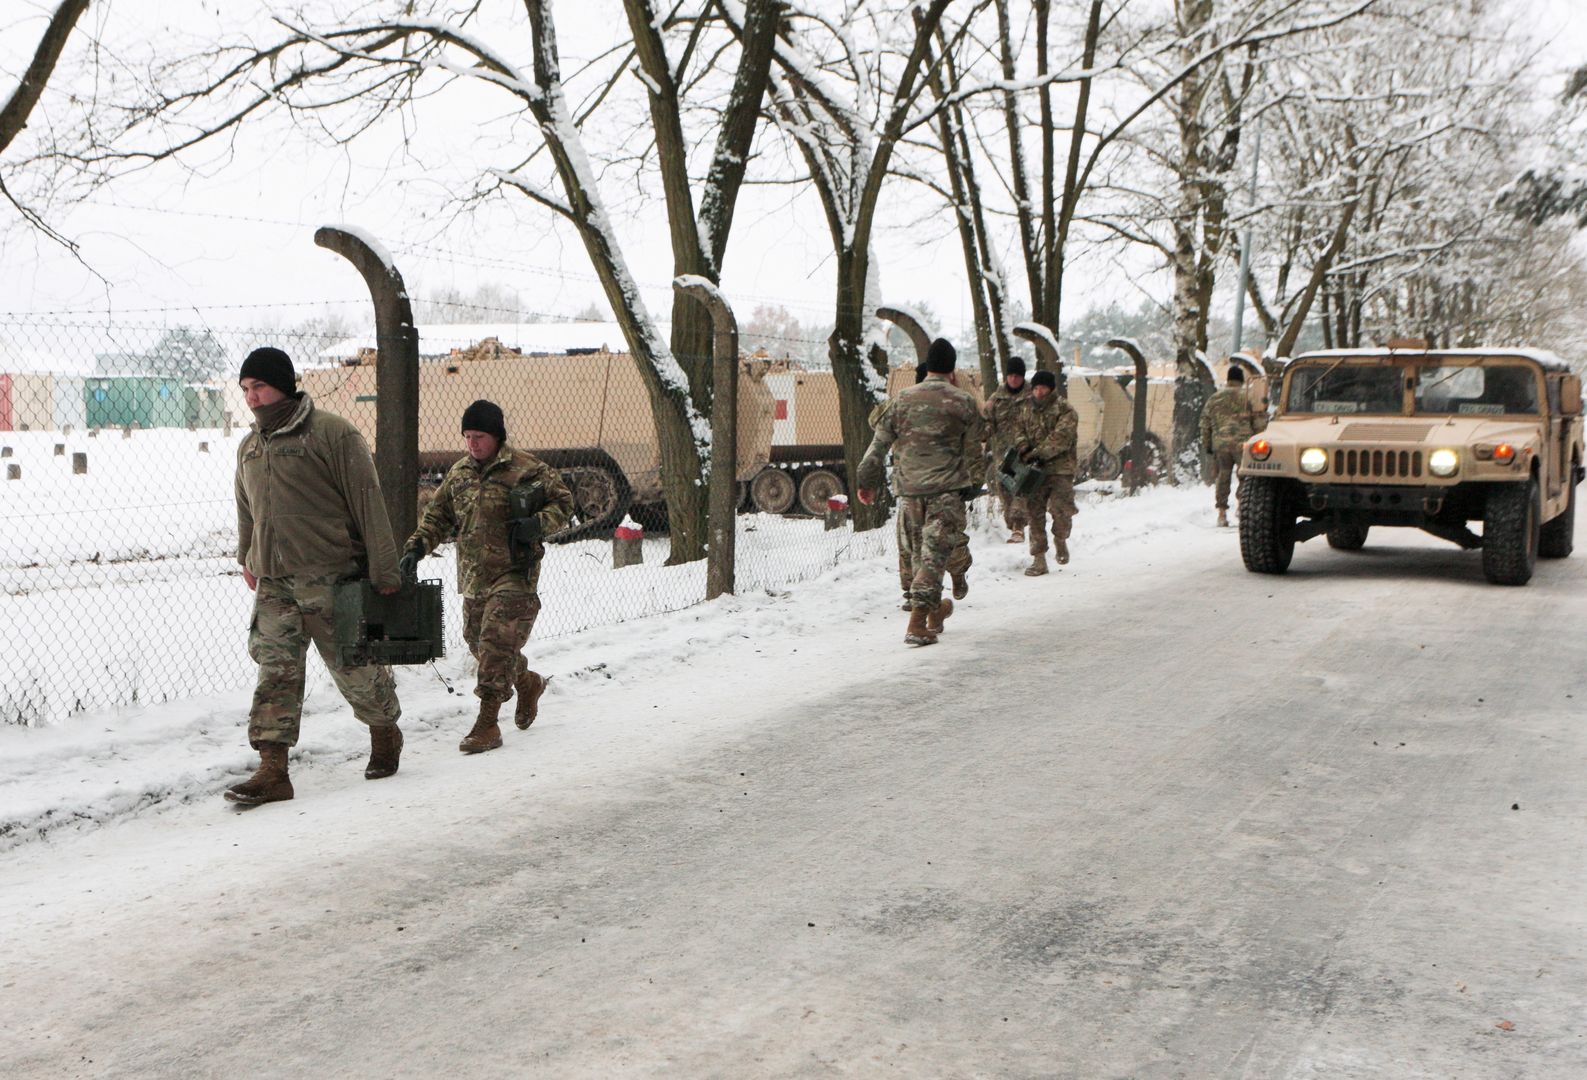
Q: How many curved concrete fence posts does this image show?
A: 7